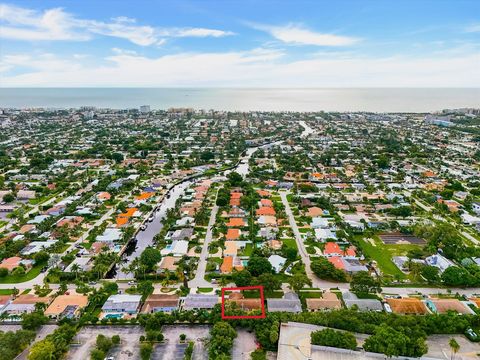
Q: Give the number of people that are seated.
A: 0